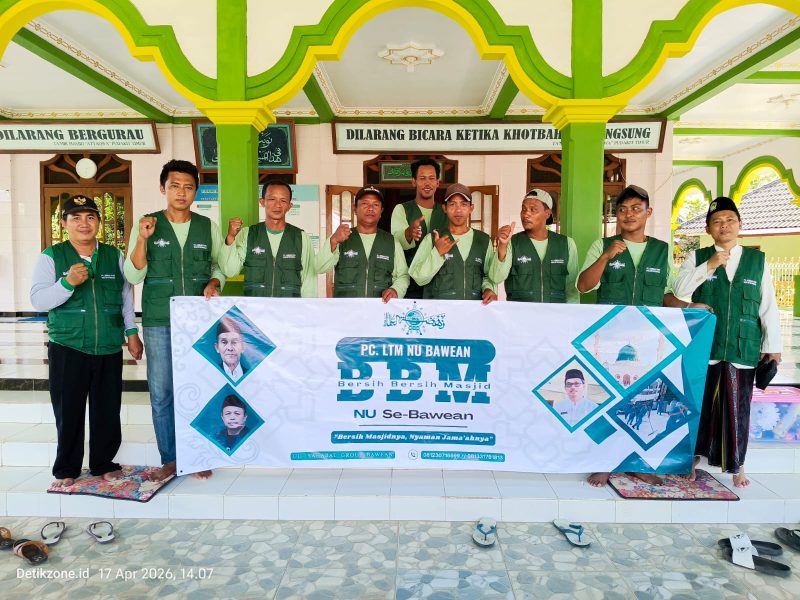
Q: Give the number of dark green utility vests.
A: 9